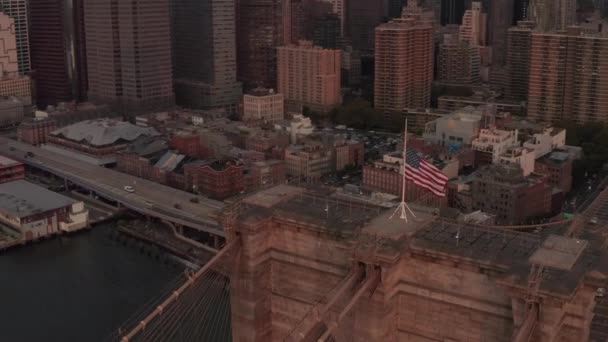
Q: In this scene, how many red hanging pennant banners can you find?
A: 0